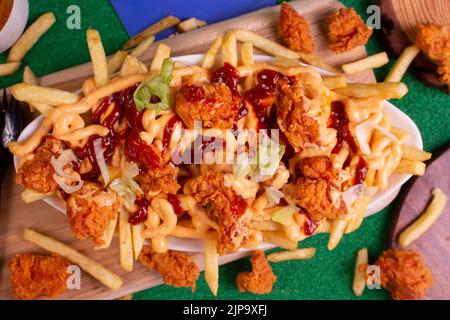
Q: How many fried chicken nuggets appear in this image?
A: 14